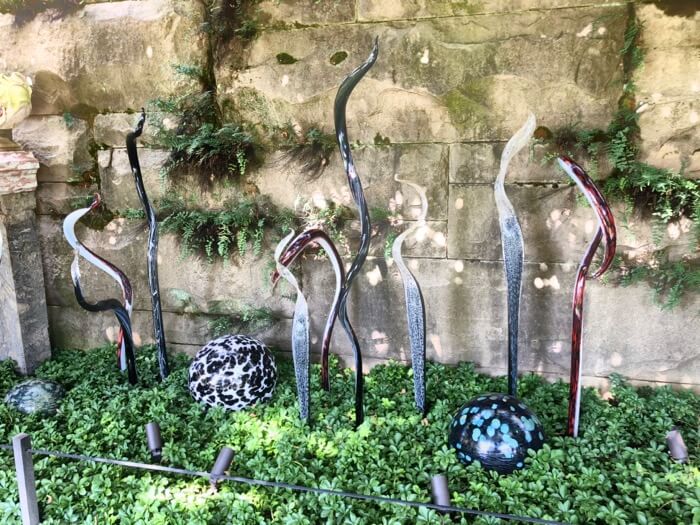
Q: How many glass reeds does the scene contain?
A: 9